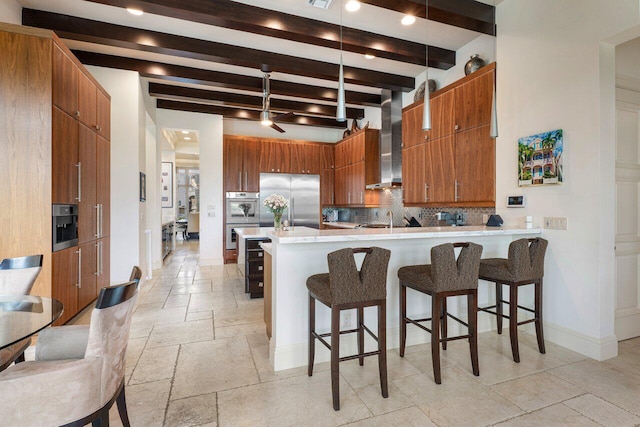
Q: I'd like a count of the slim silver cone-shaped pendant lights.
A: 3